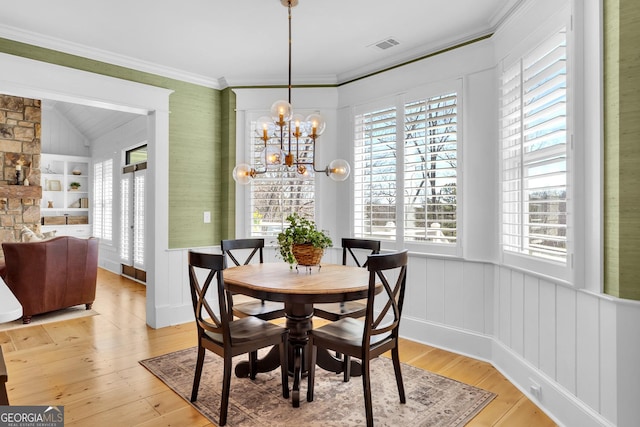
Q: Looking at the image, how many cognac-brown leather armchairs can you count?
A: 1